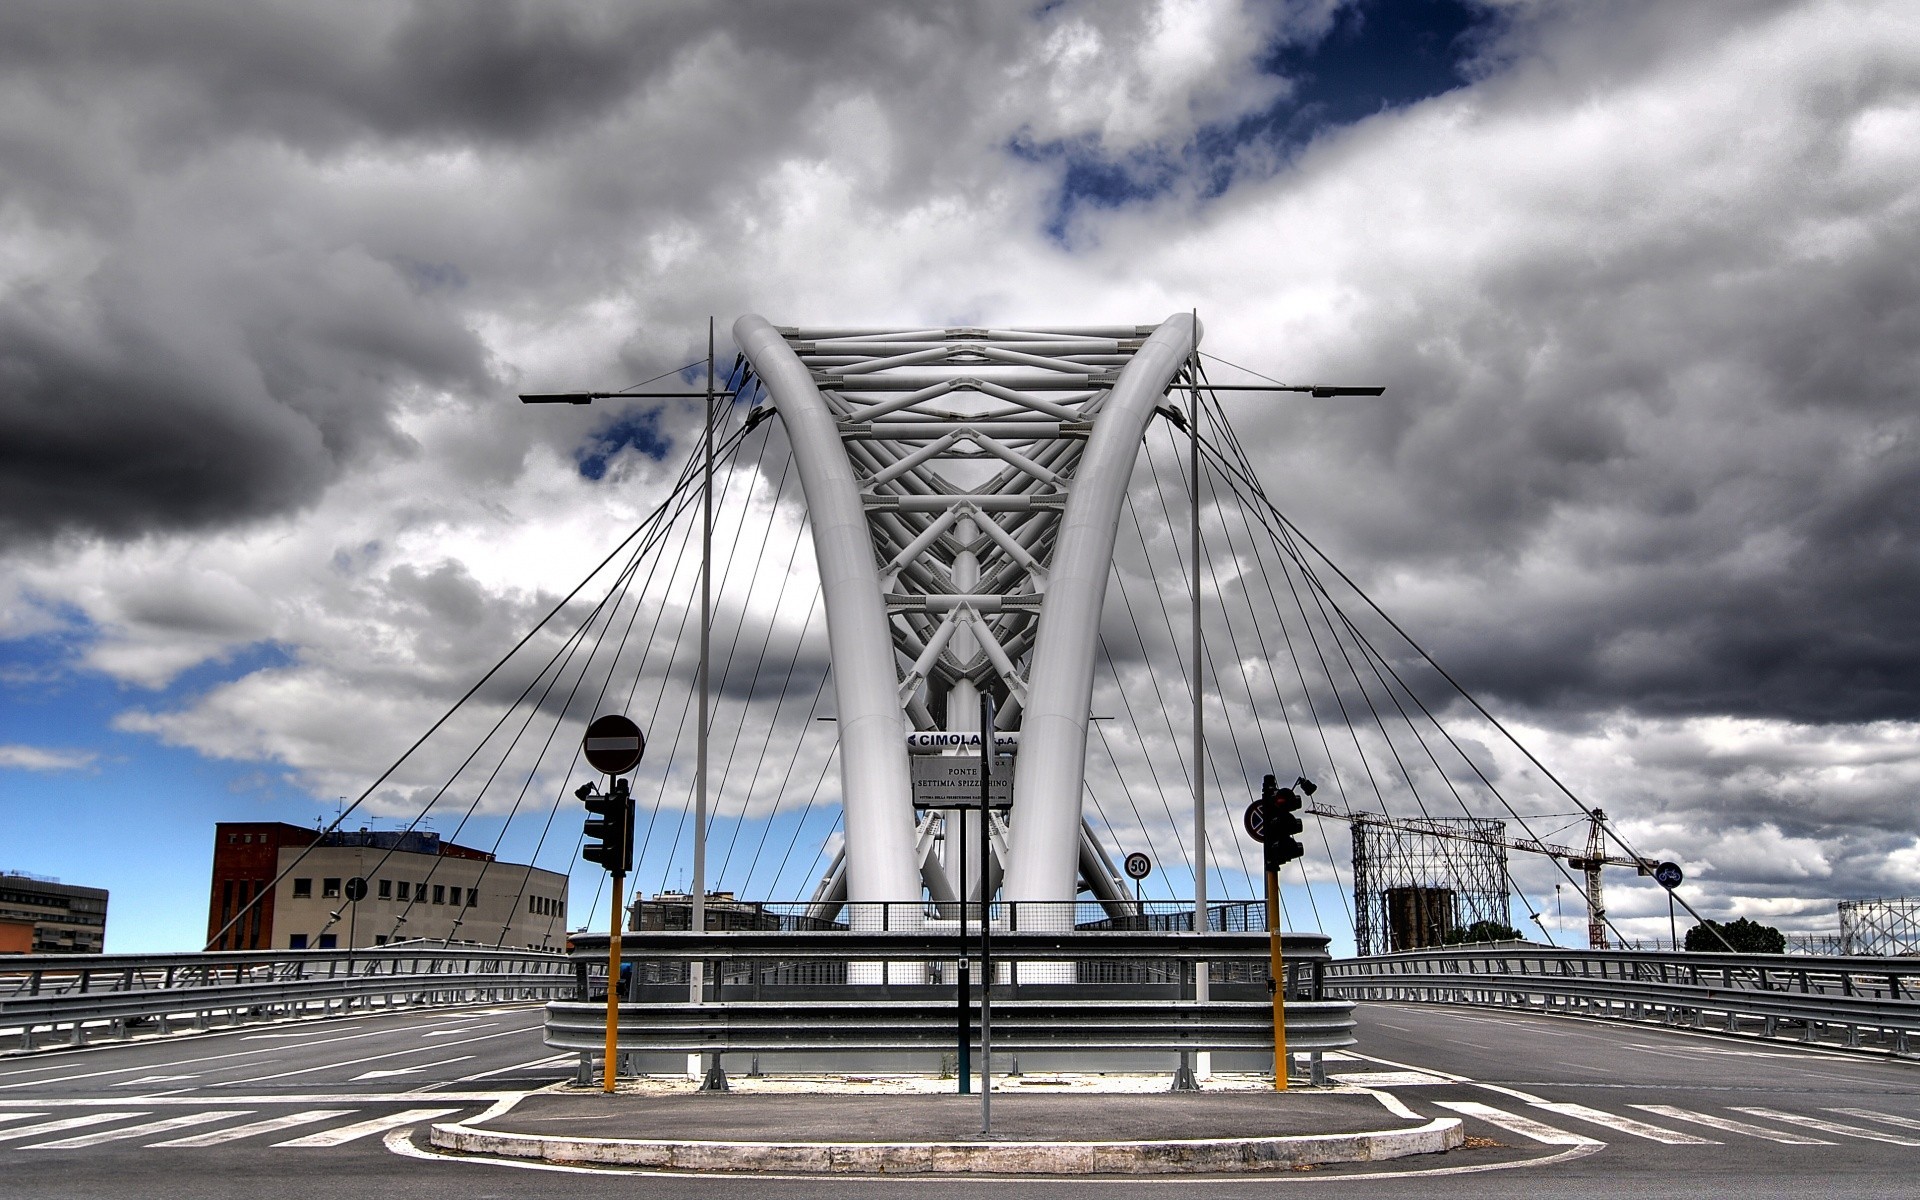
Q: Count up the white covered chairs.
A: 0